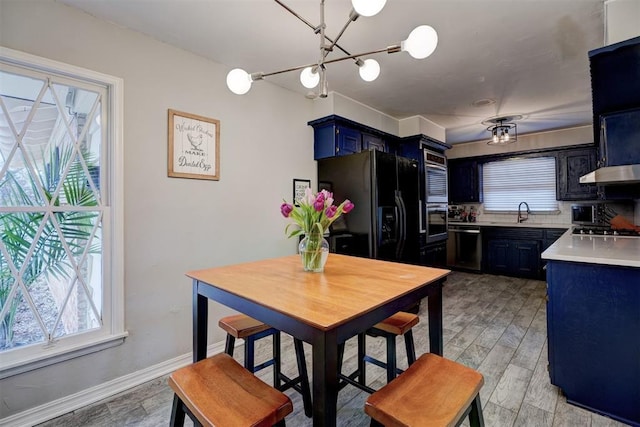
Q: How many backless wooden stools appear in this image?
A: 4